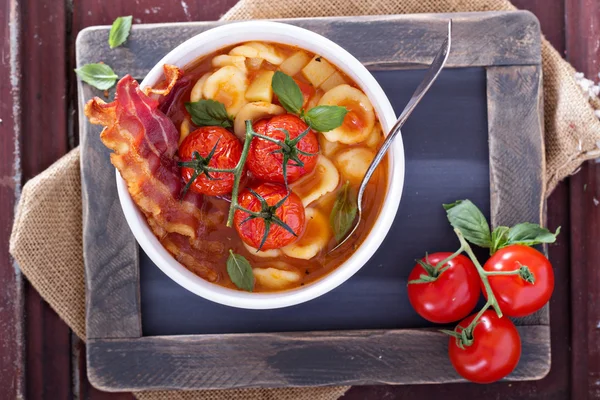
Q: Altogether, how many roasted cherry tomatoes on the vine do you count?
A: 3